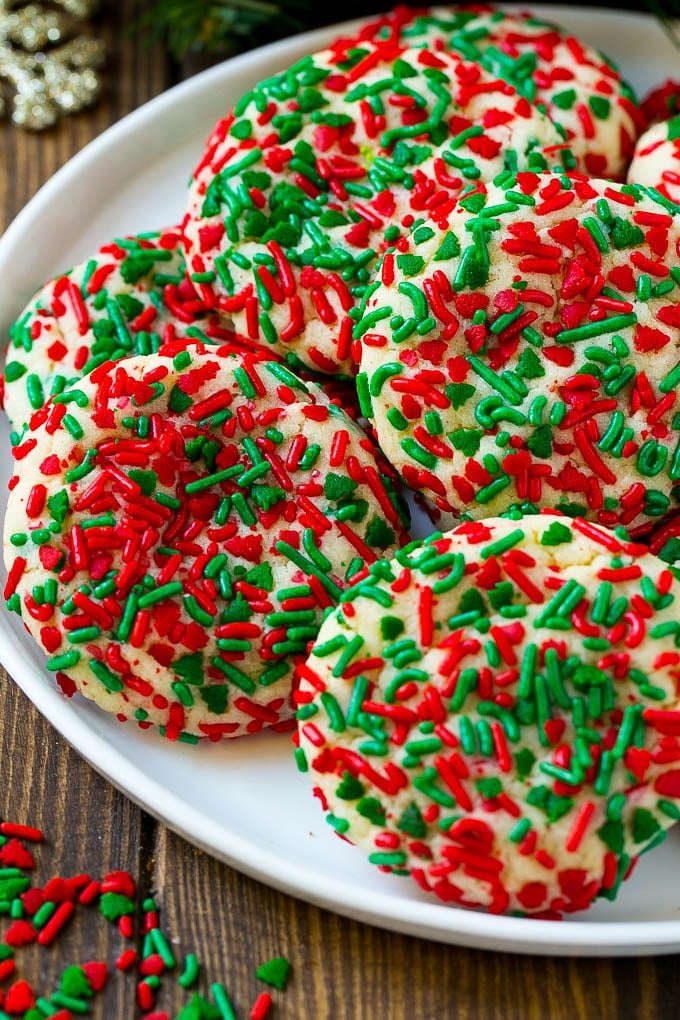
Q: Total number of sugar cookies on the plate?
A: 7